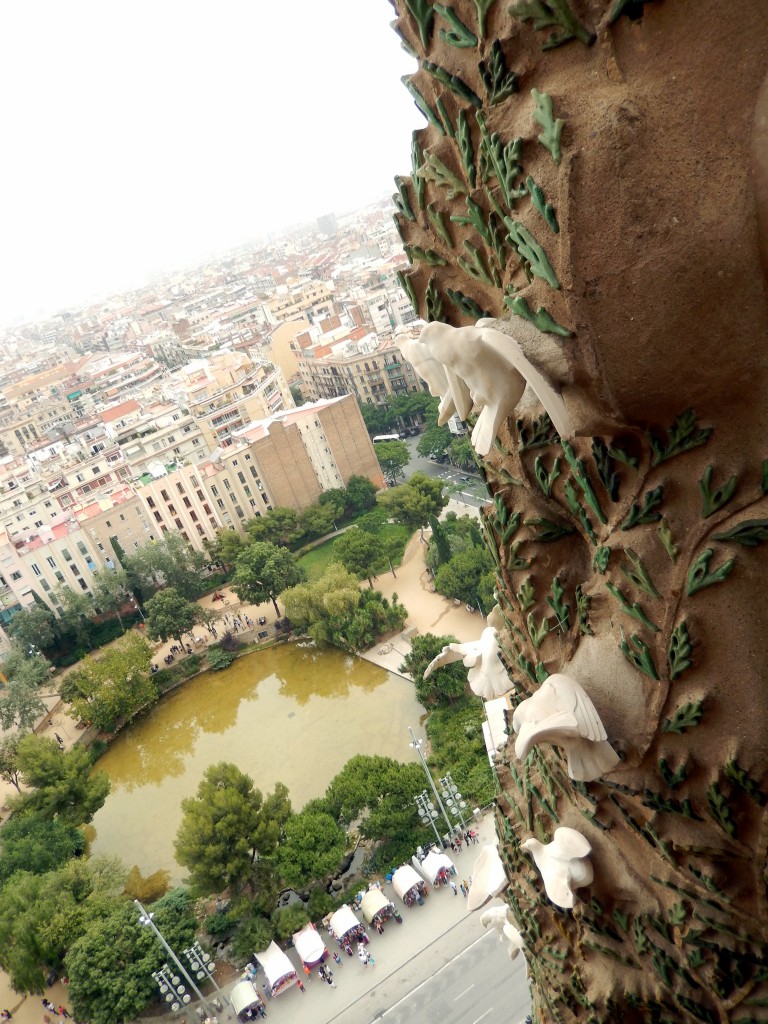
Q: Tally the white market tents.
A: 7